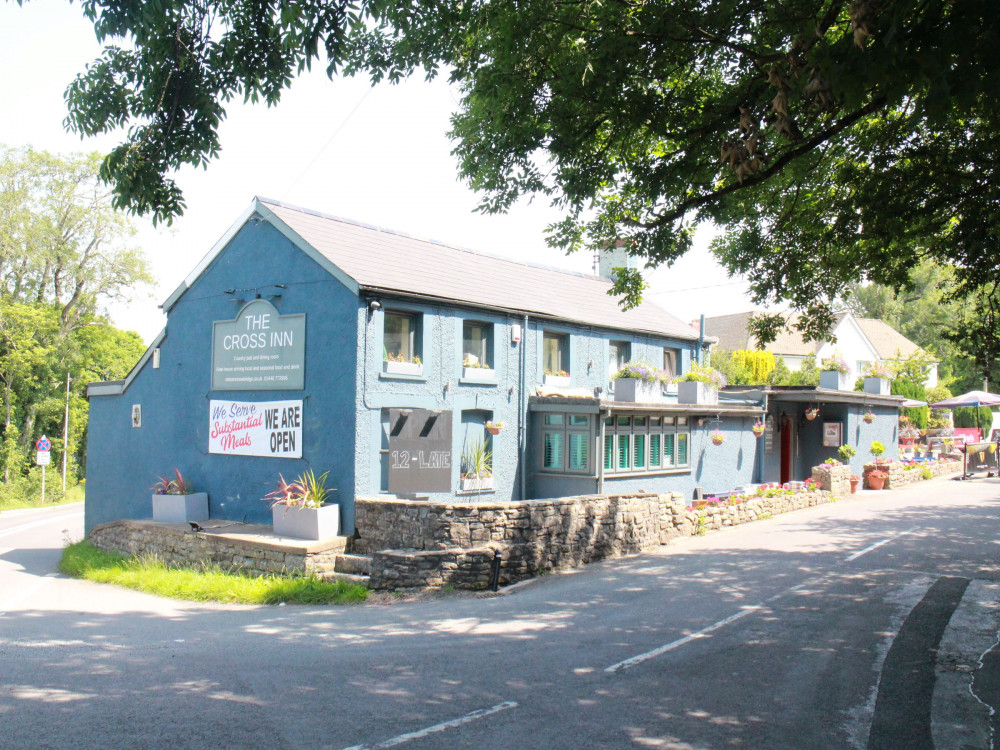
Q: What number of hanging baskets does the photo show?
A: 5